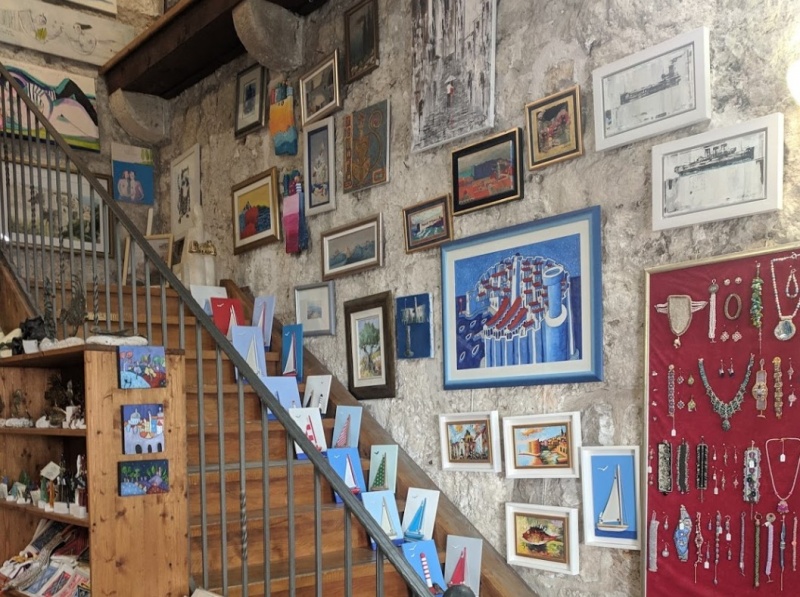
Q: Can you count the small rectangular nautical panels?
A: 15